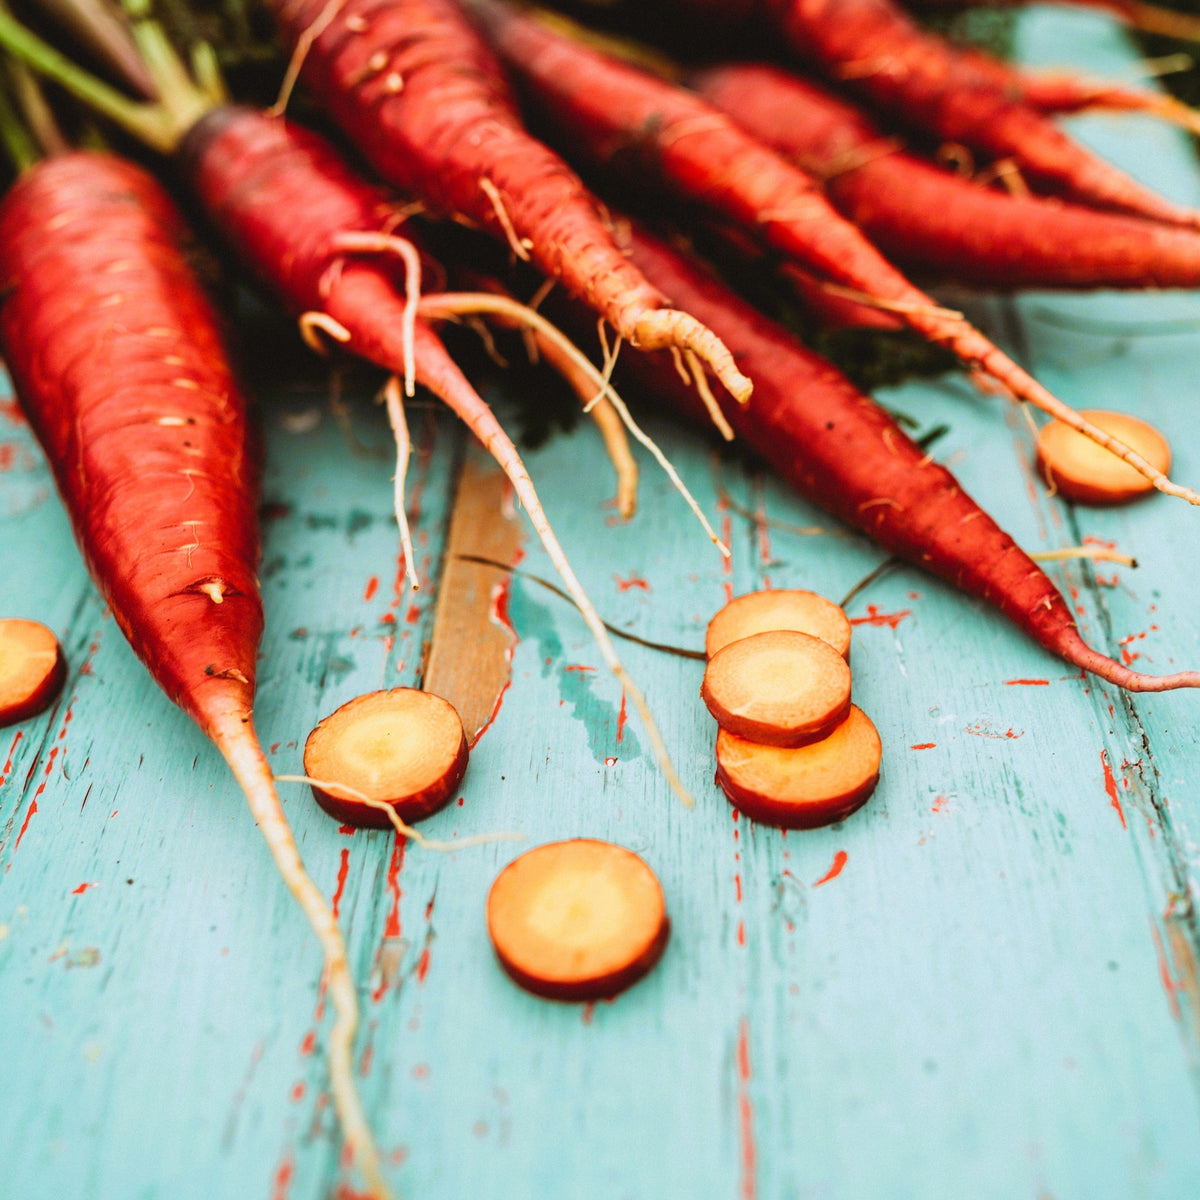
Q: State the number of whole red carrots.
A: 7